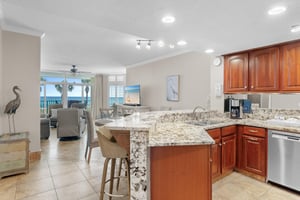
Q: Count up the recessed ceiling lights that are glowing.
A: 5